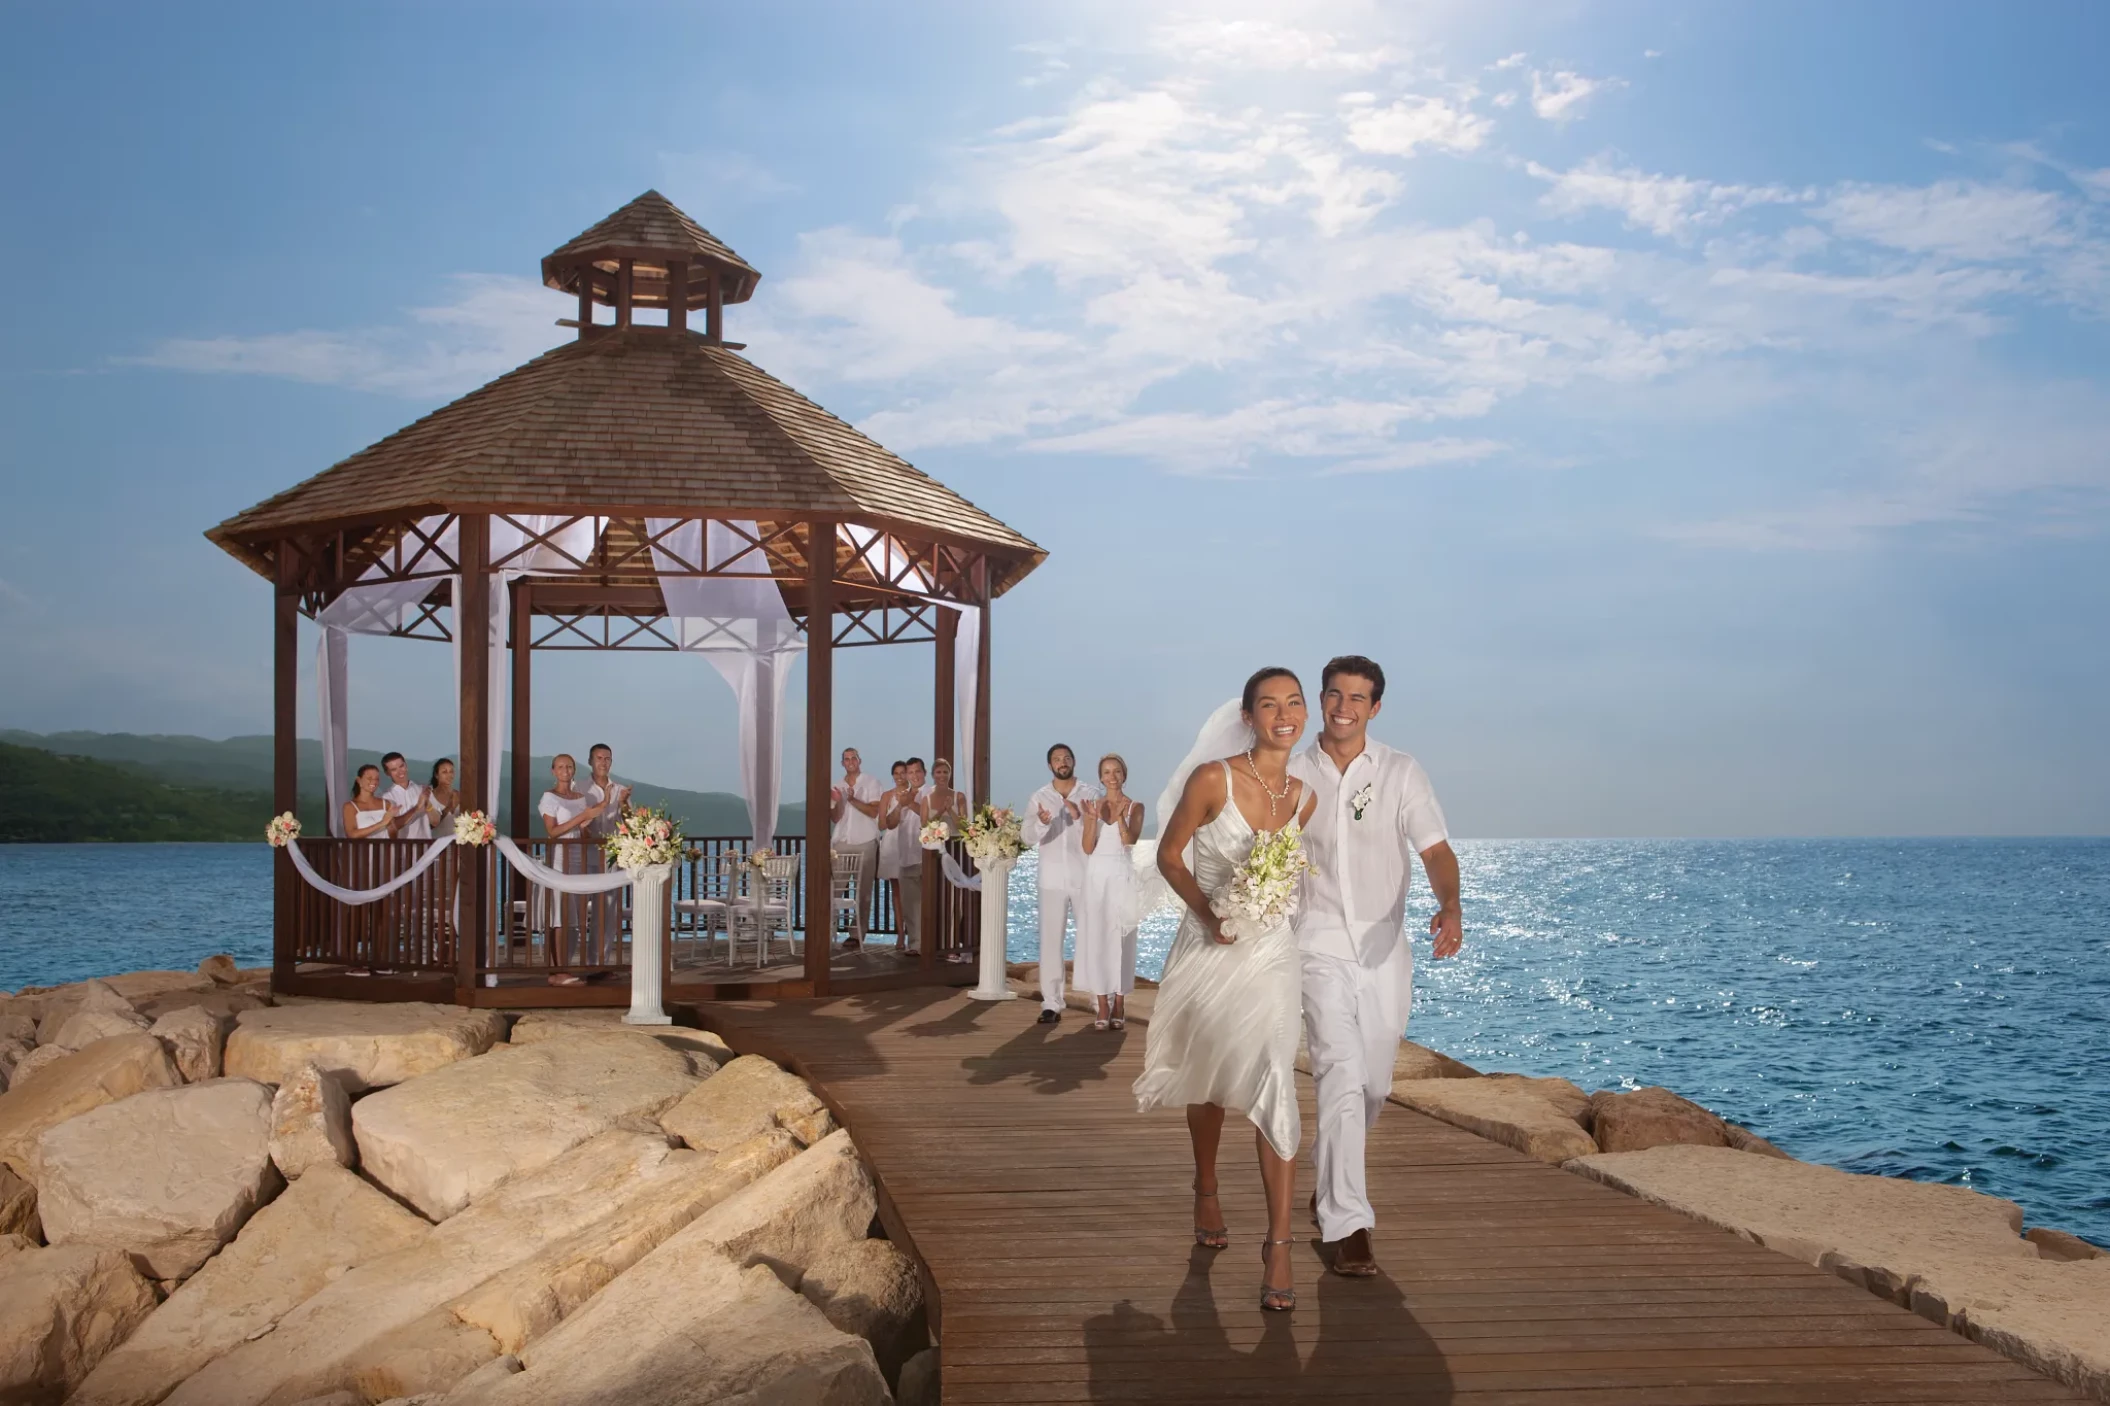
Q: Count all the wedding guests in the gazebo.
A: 9